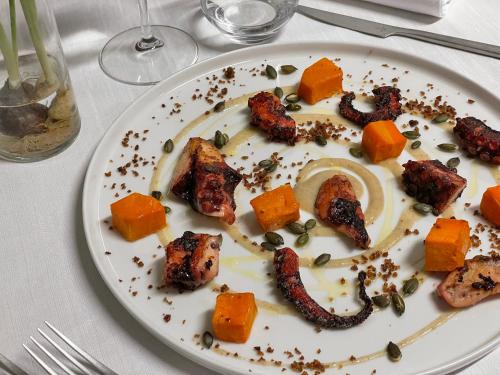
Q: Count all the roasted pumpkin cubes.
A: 7